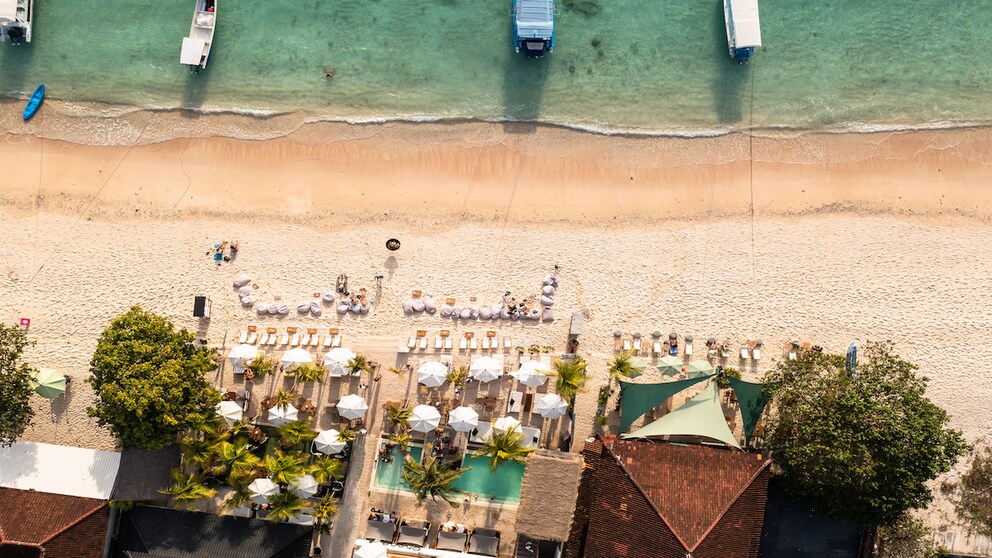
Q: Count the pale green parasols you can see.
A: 4